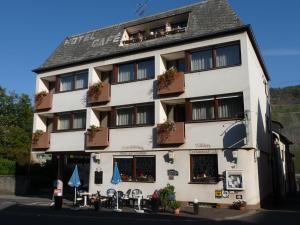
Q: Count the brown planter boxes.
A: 6